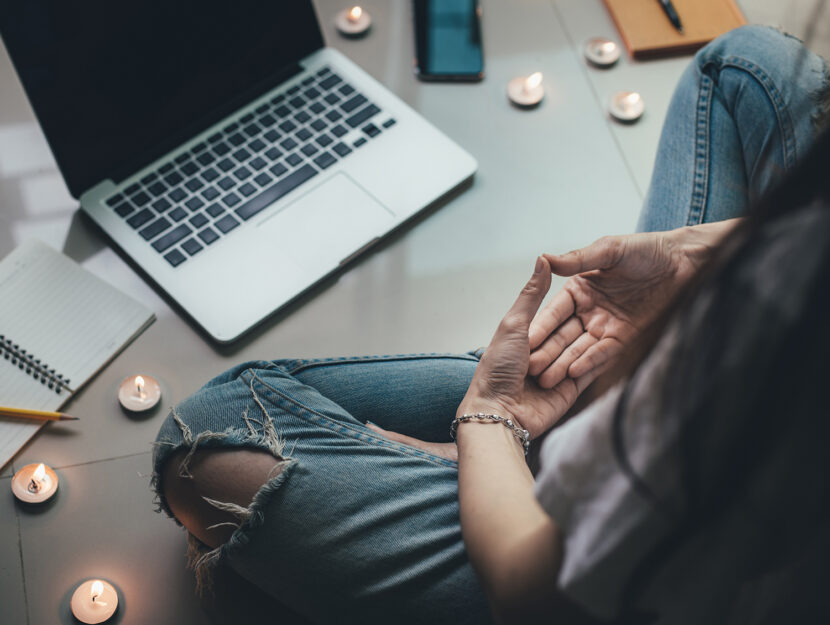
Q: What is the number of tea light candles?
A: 7